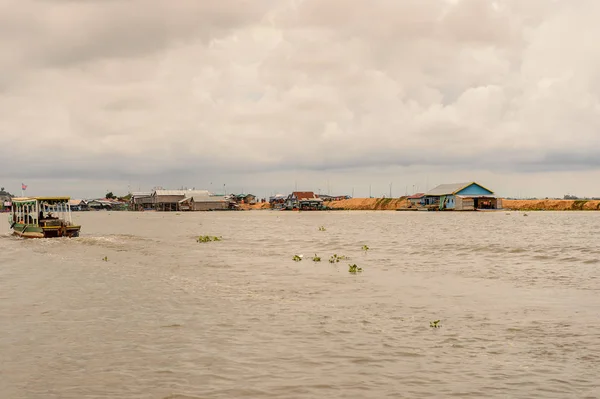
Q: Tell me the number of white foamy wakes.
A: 1